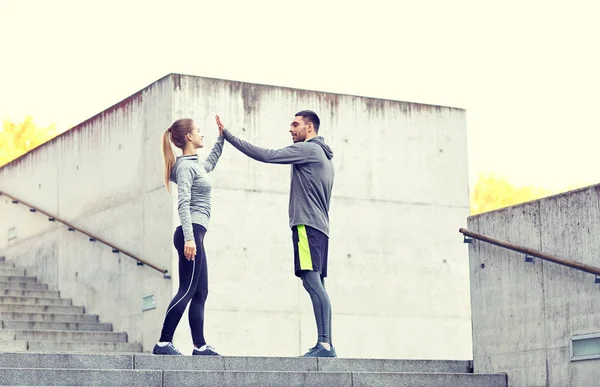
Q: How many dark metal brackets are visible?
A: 11